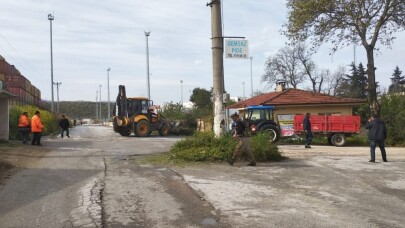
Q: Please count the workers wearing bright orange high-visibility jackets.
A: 2